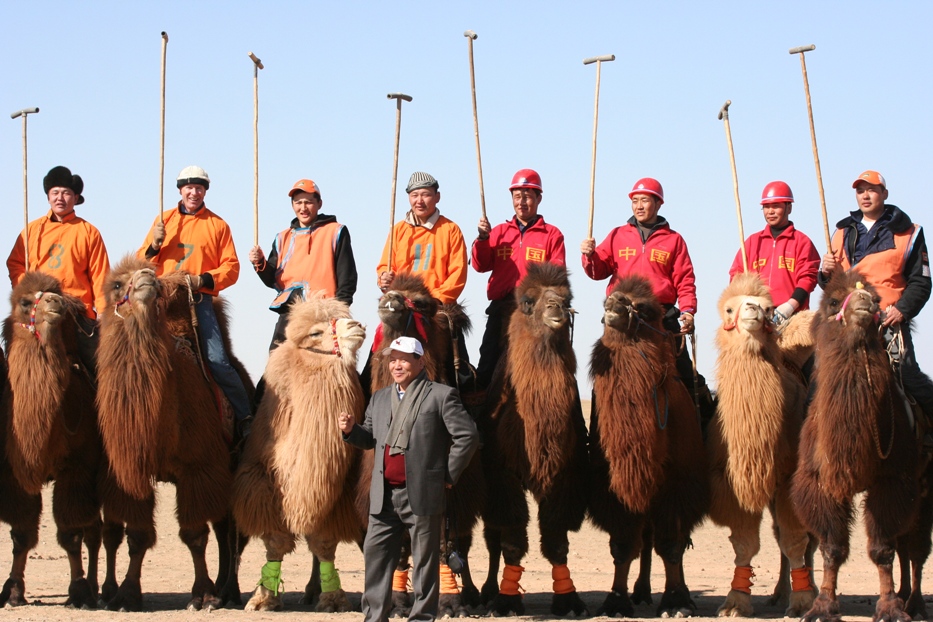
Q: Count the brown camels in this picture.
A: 6